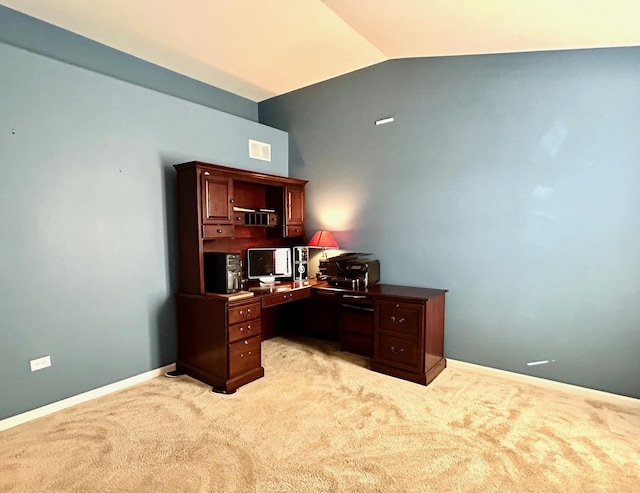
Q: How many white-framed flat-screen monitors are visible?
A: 1